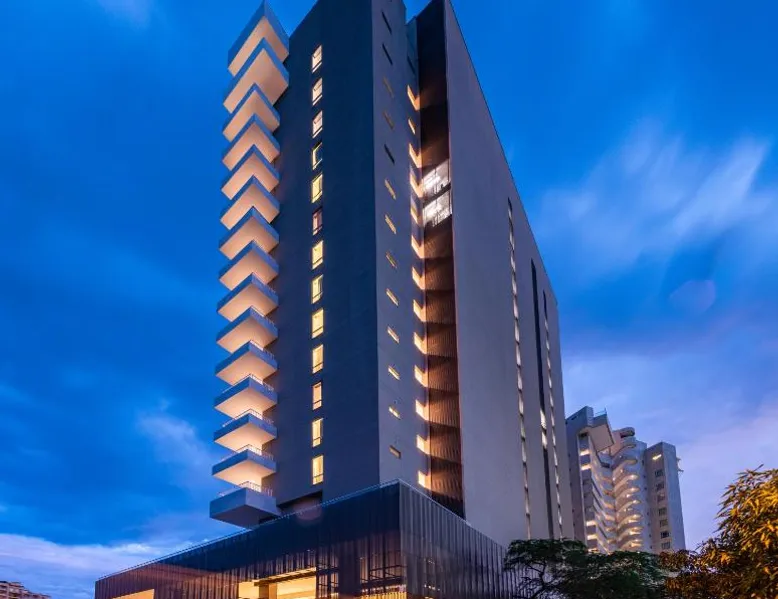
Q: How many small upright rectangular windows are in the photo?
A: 13